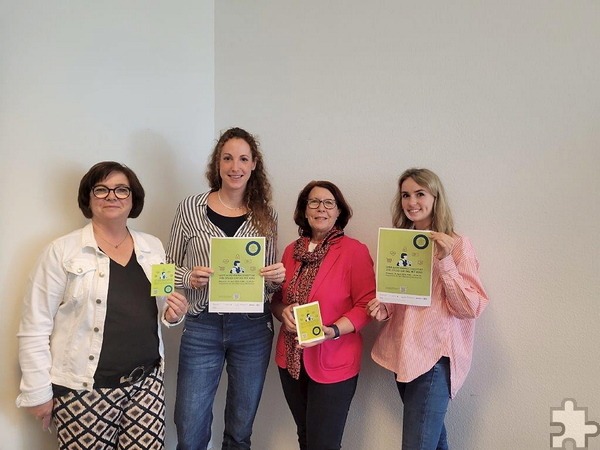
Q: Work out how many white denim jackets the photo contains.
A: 1